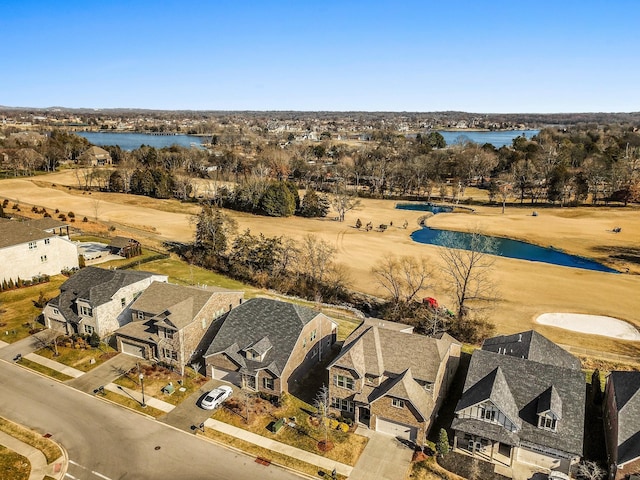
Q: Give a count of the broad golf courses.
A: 1